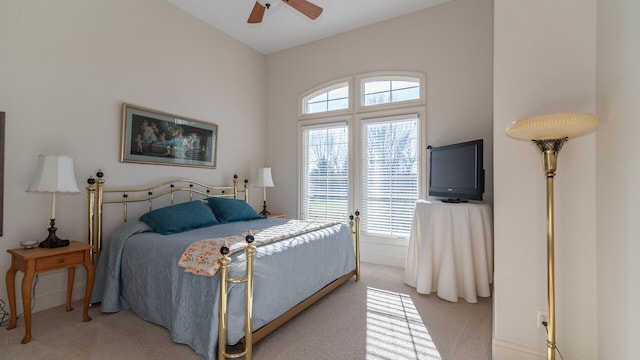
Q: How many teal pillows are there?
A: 2